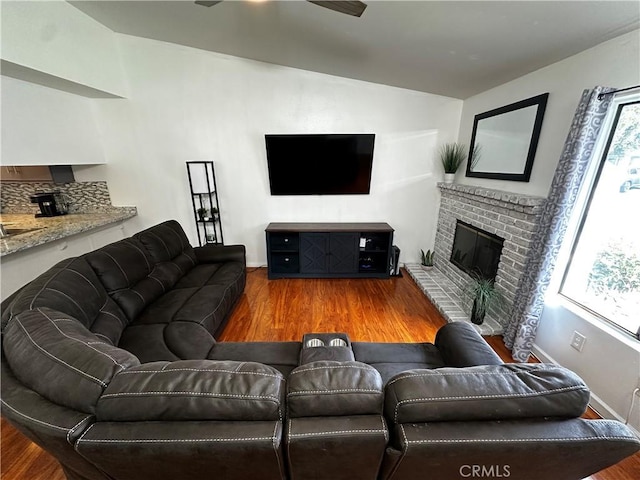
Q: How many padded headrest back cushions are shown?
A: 7